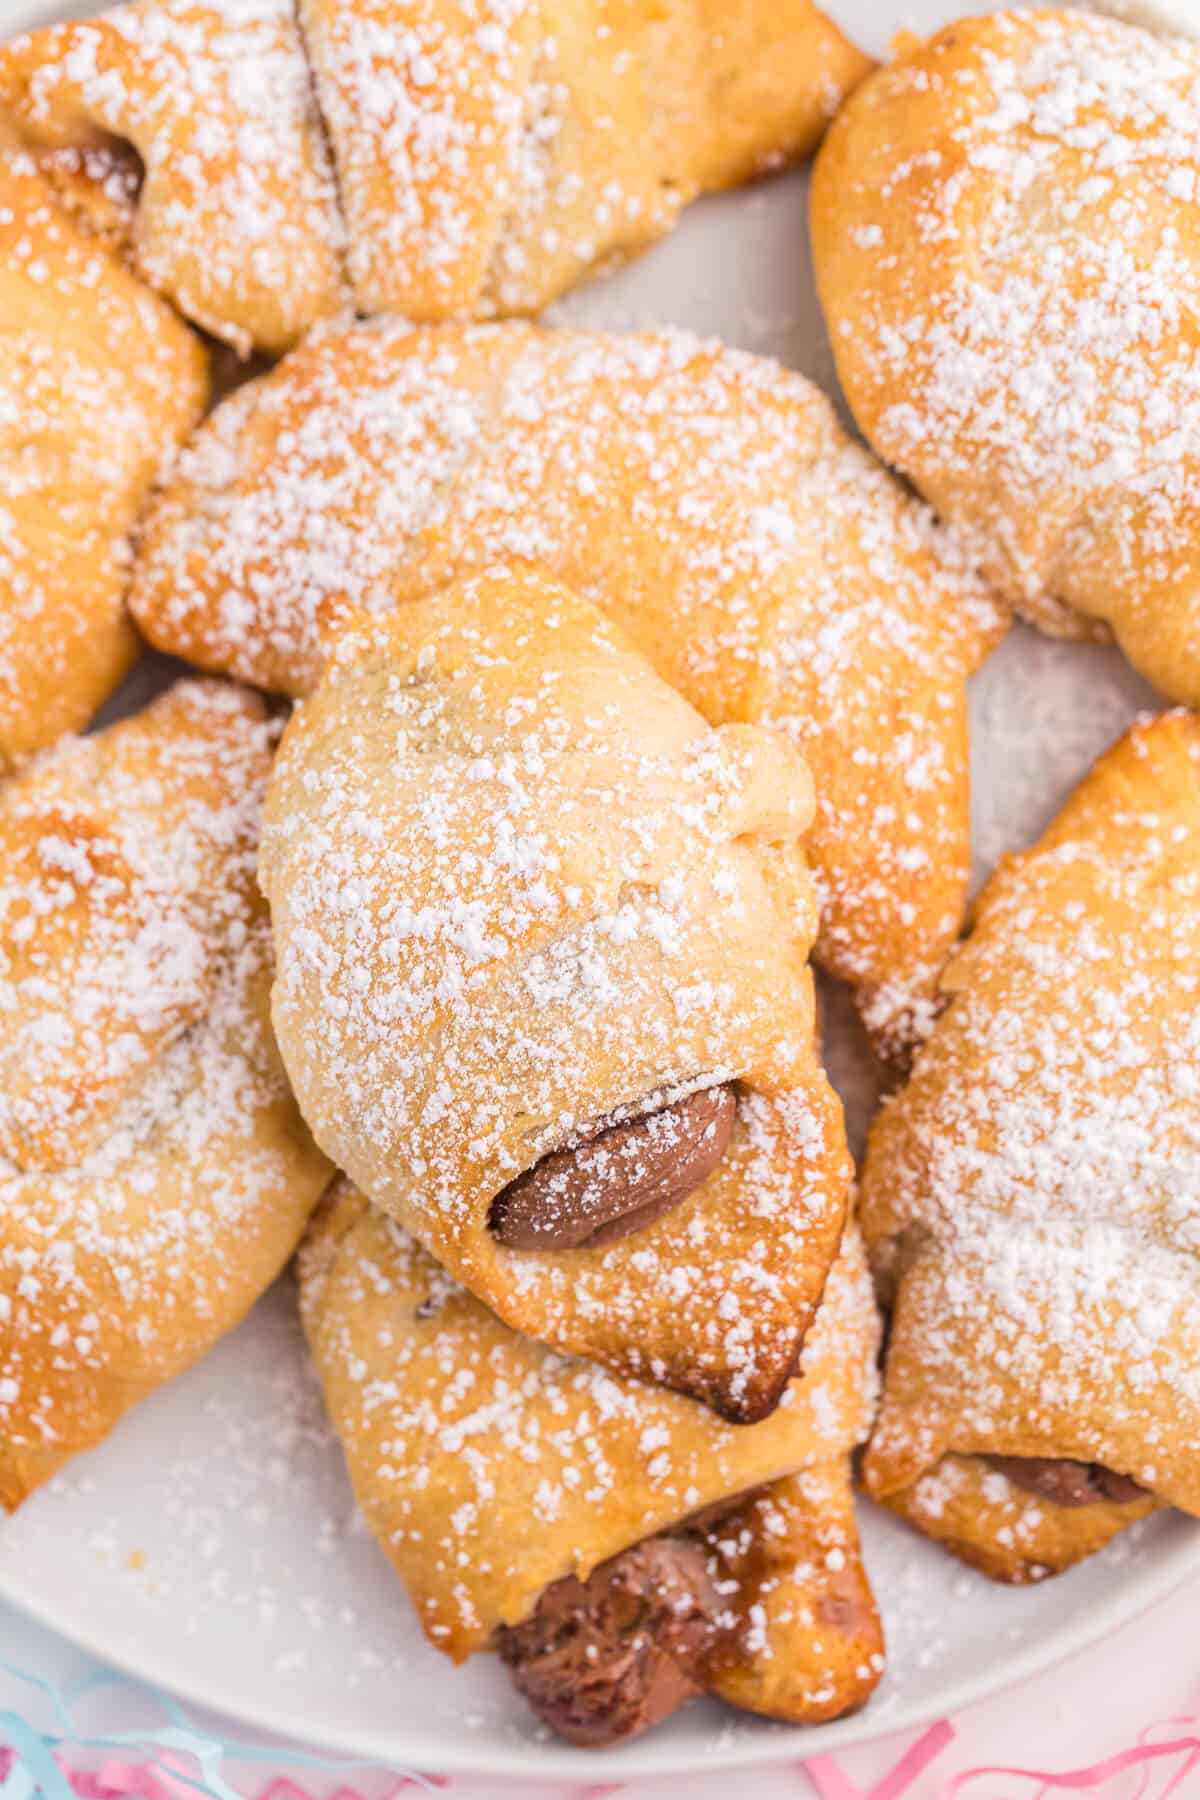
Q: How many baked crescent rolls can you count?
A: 8